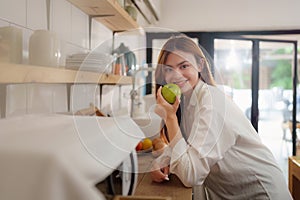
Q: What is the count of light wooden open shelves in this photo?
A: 2